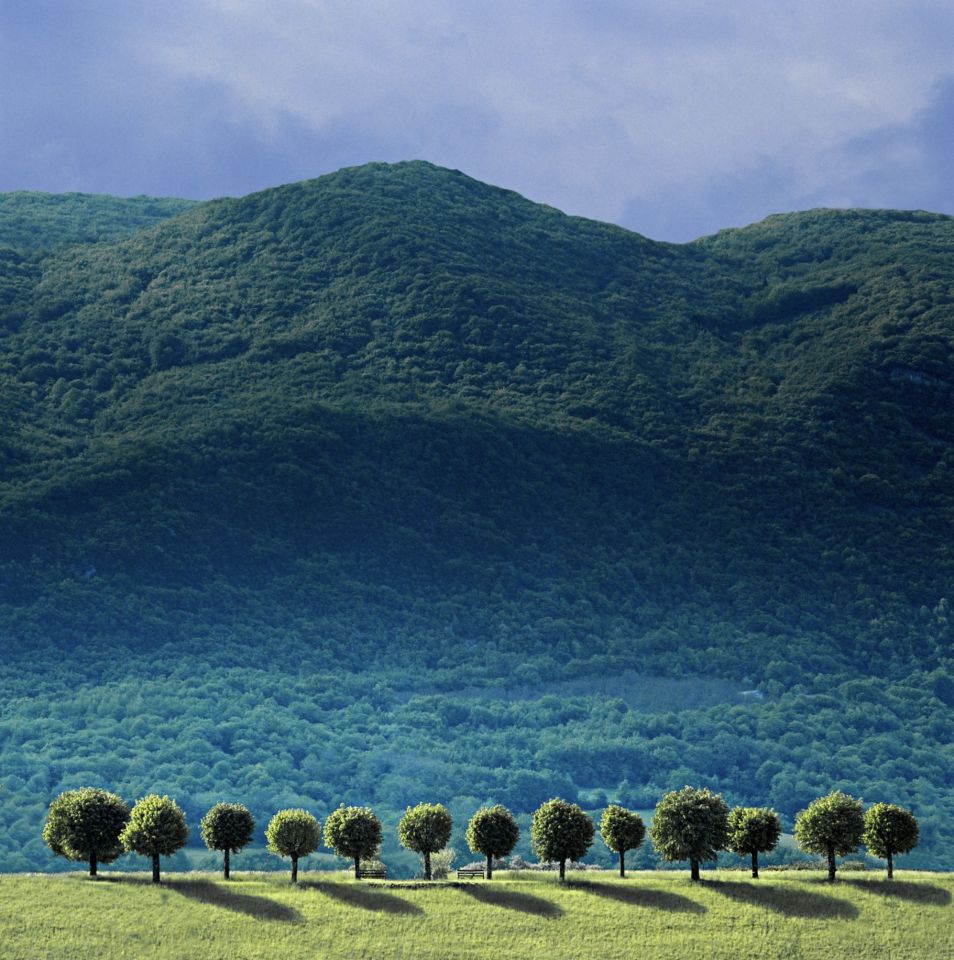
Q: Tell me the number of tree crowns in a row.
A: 13